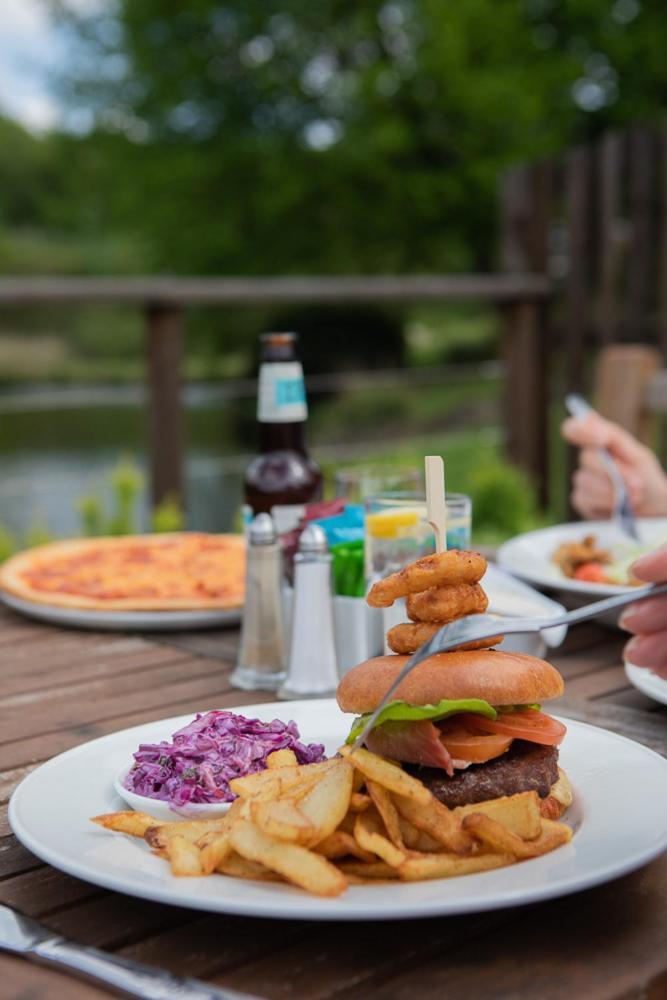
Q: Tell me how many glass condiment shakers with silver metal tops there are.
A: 2